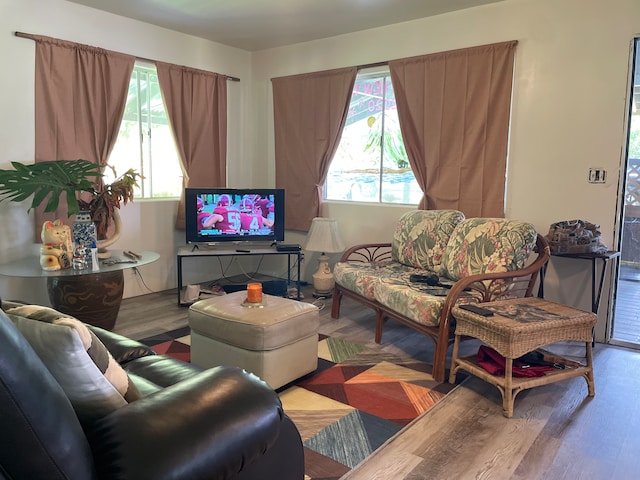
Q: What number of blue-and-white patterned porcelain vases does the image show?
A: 1